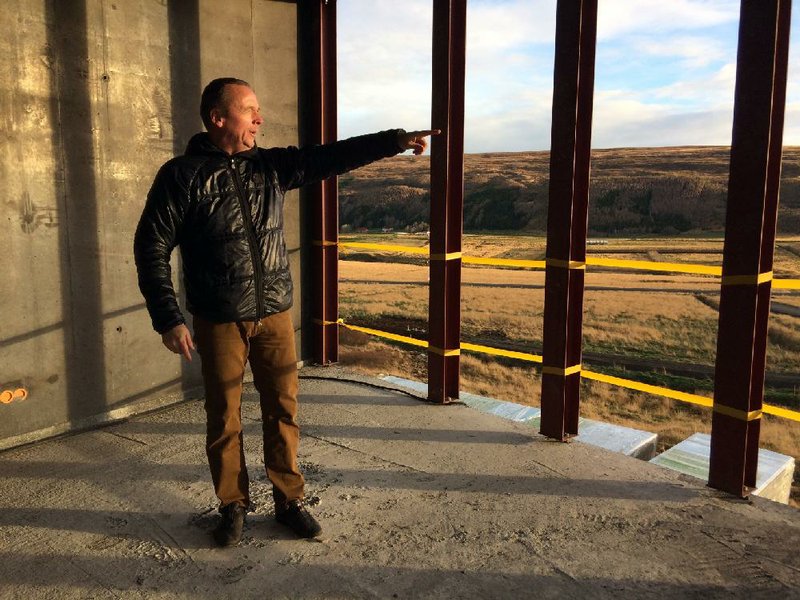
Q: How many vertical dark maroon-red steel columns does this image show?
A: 4